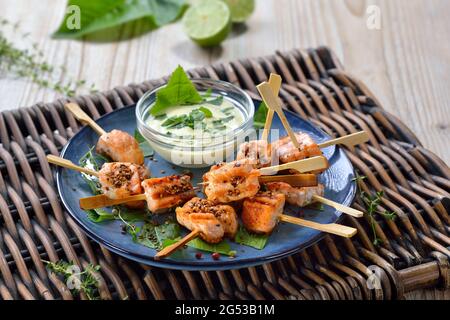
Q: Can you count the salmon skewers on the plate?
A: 11